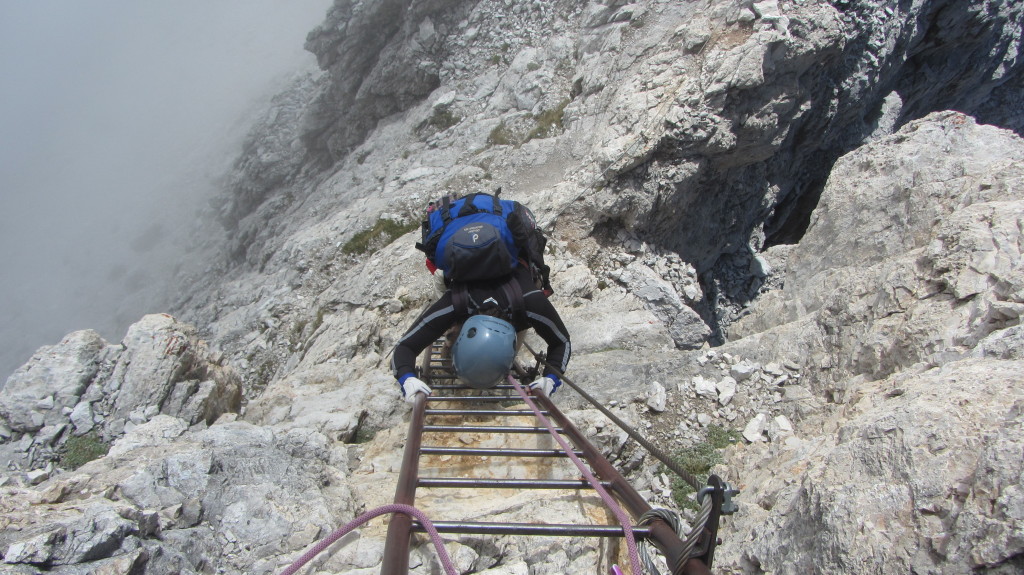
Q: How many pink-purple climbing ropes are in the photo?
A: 2